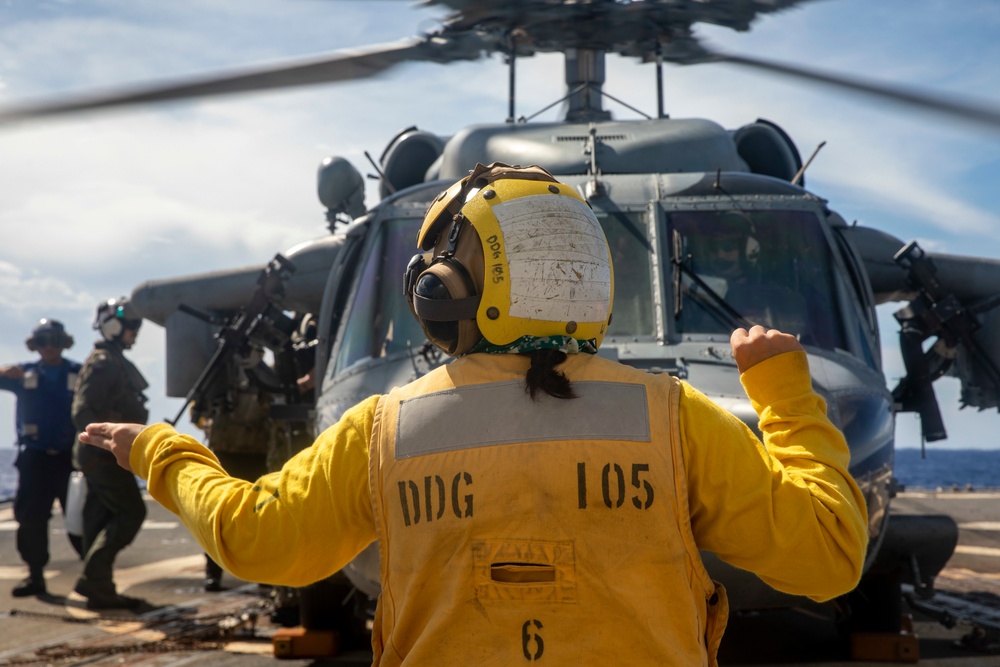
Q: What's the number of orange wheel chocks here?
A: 2